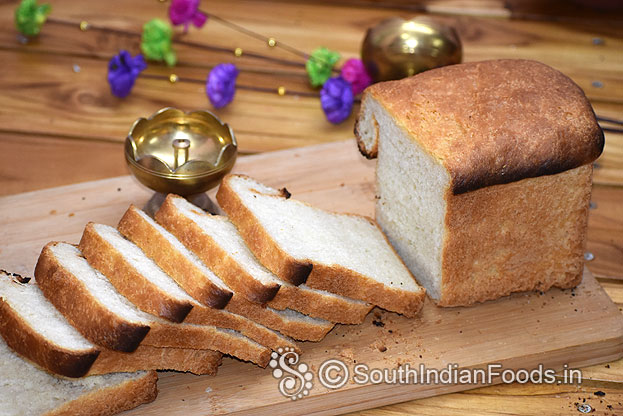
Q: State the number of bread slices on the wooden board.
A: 7